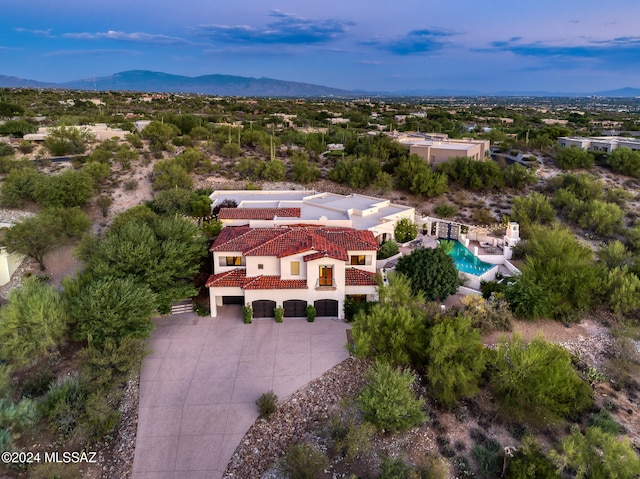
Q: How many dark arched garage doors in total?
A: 3